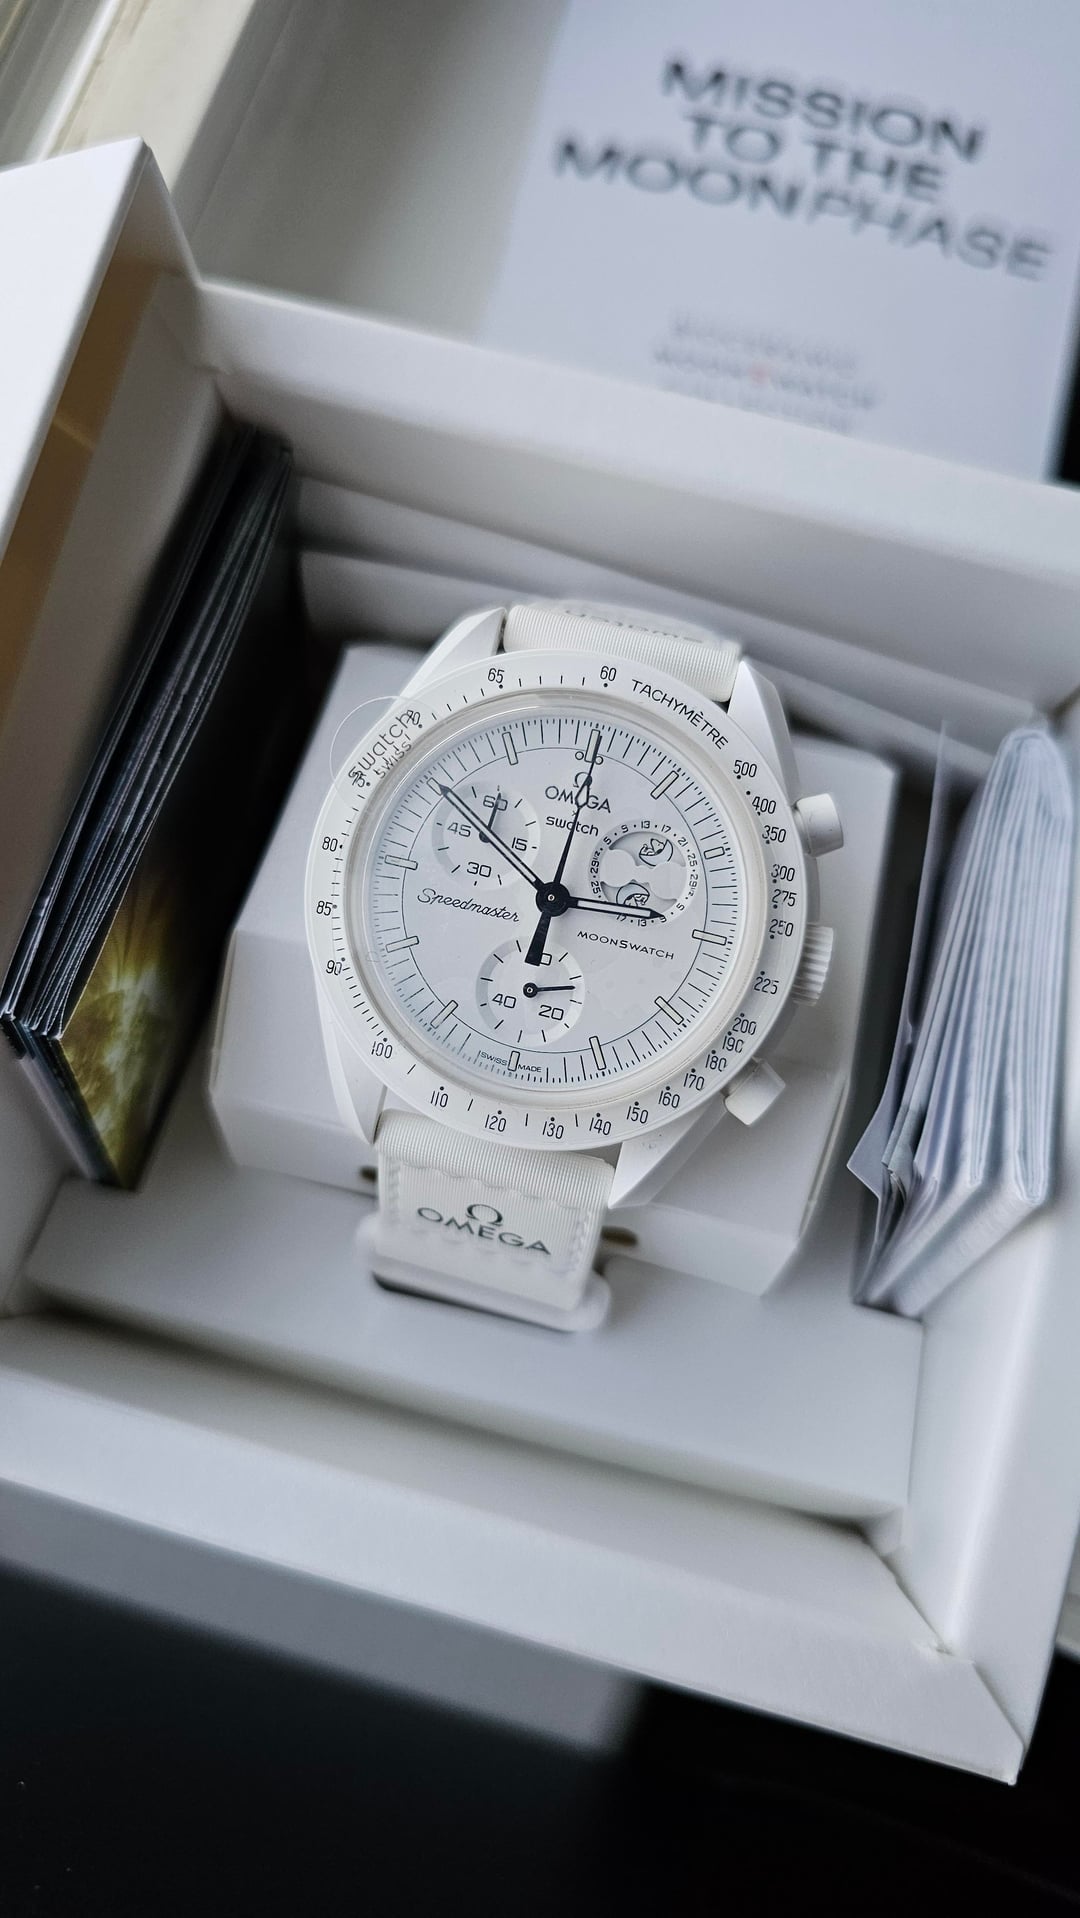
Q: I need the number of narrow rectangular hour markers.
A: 12